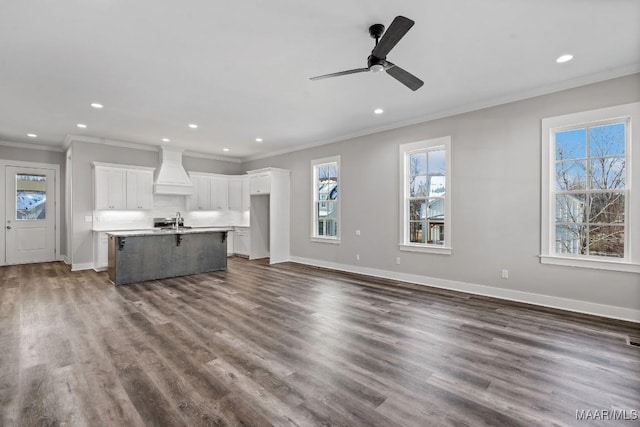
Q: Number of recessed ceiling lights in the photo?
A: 9